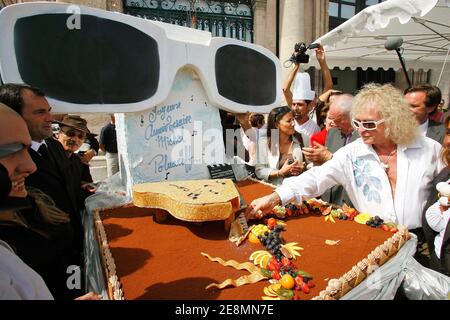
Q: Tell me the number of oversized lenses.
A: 2